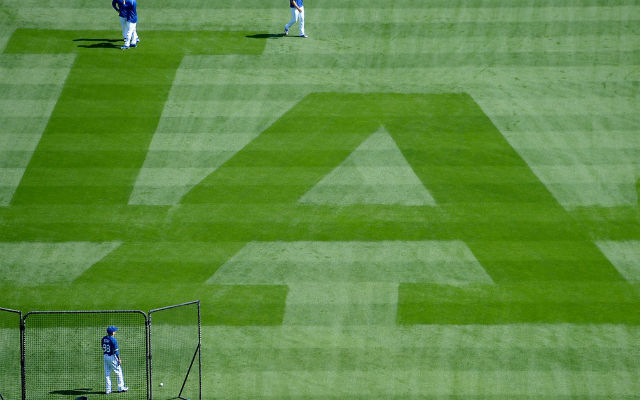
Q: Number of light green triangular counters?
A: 1